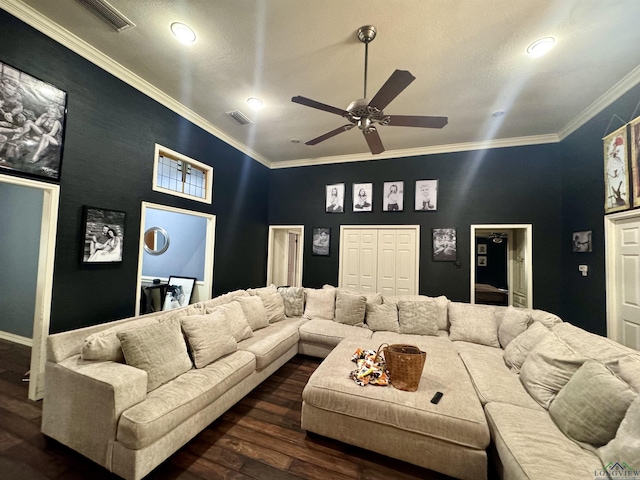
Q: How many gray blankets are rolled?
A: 0